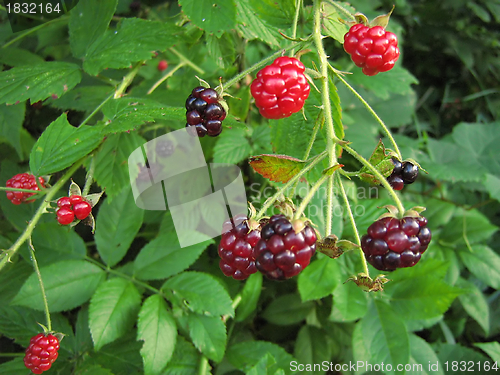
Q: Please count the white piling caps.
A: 0